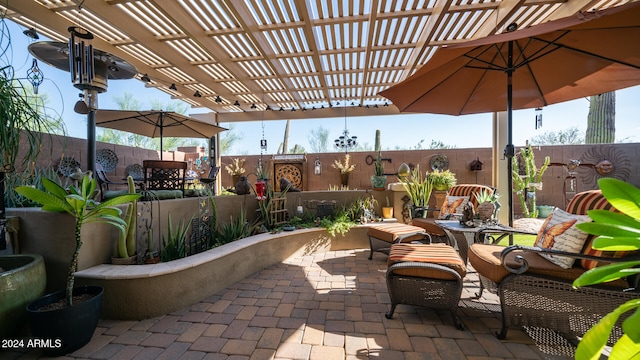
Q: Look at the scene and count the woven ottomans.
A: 2